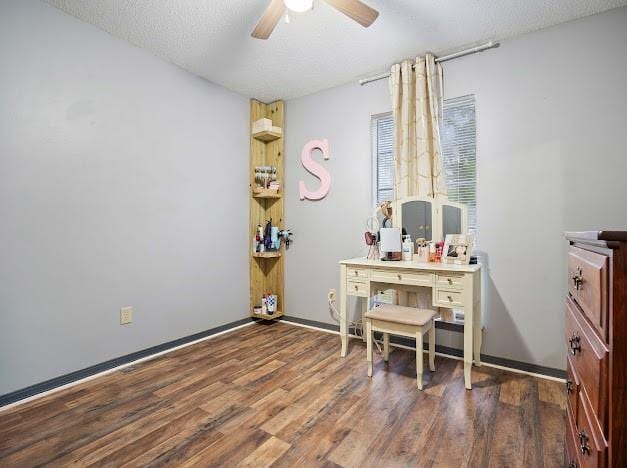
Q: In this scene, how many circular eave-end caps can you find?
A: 0